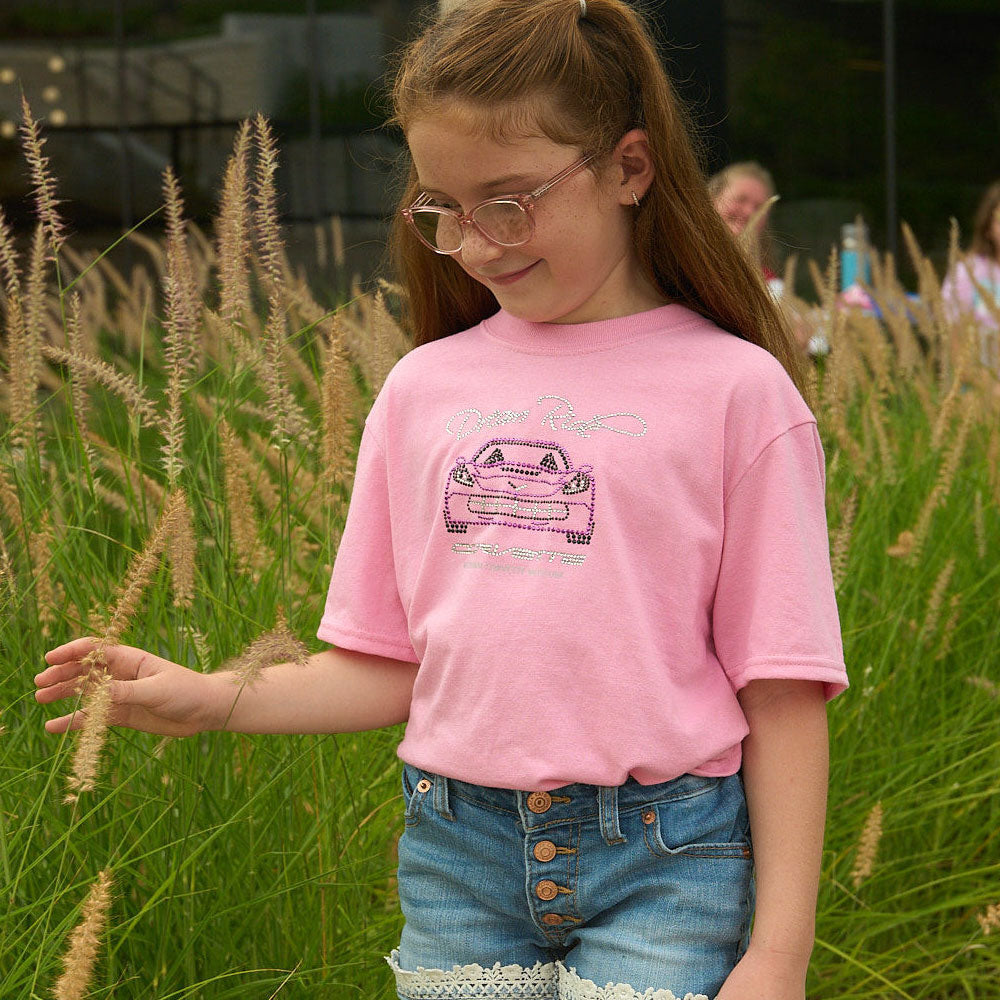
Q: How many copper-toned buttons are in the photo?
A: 4